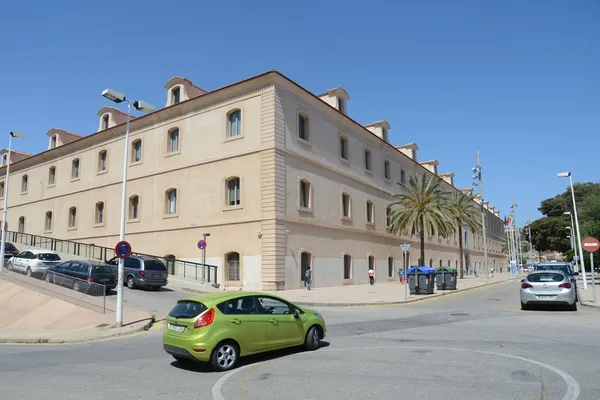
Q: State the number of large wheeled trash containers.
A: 2